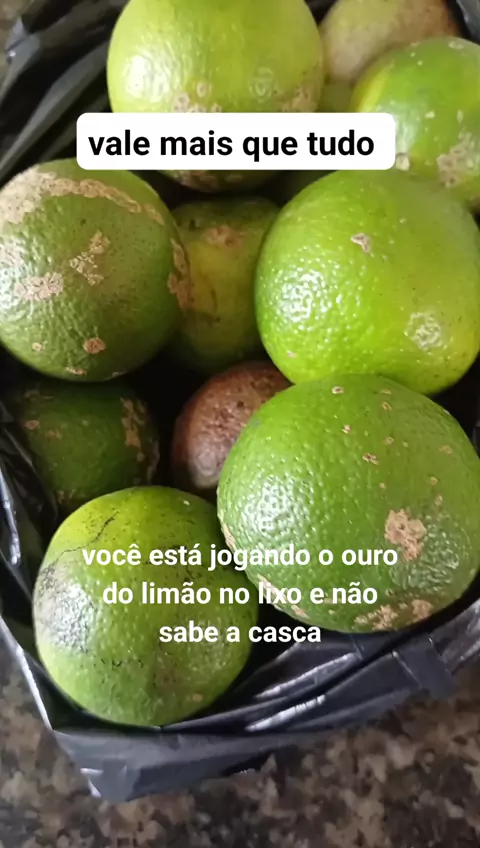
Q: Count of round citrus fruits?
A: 11